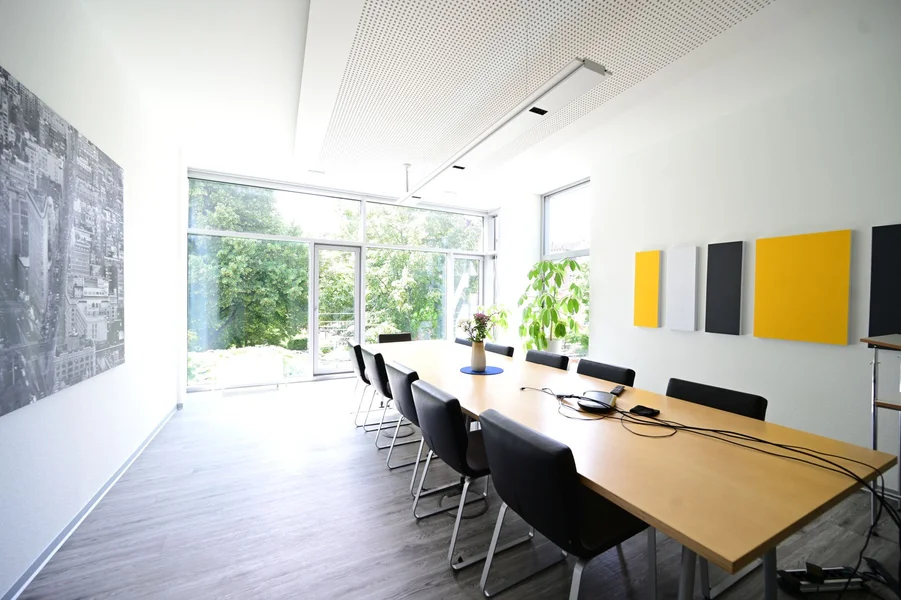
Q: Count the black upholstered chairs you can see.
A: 11